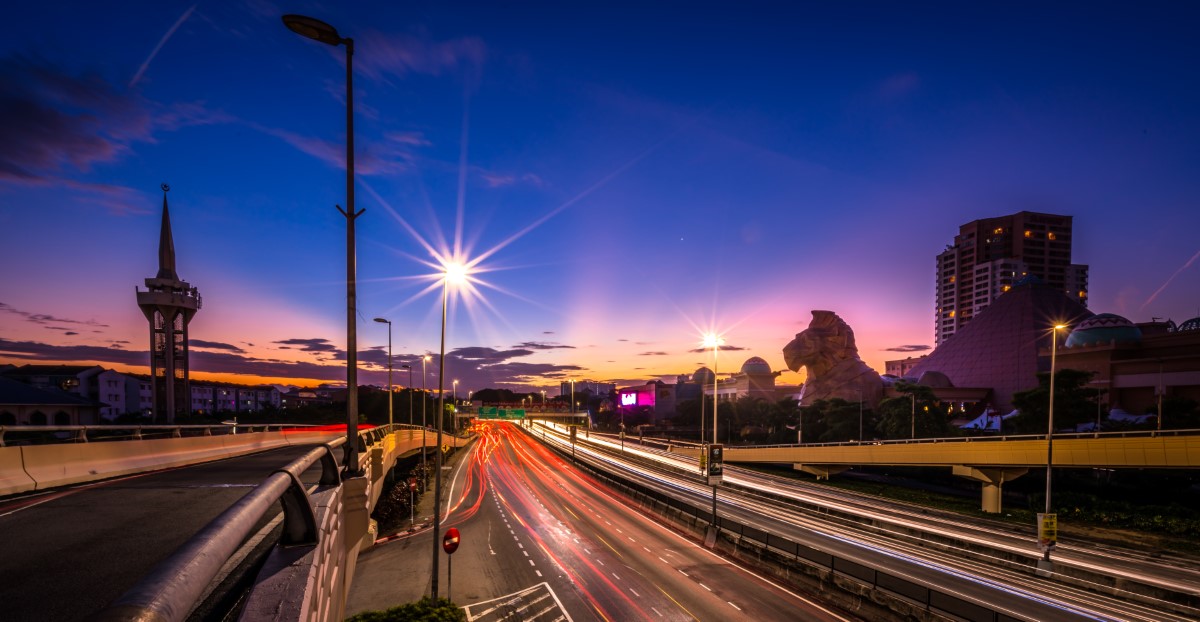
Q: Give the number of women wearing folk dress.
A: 0